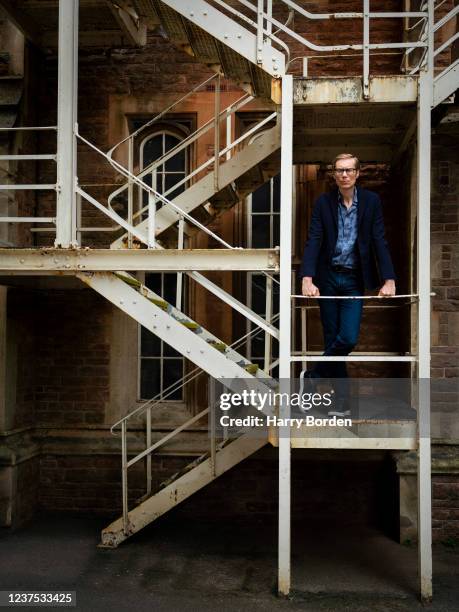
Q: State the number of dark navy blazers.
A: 1